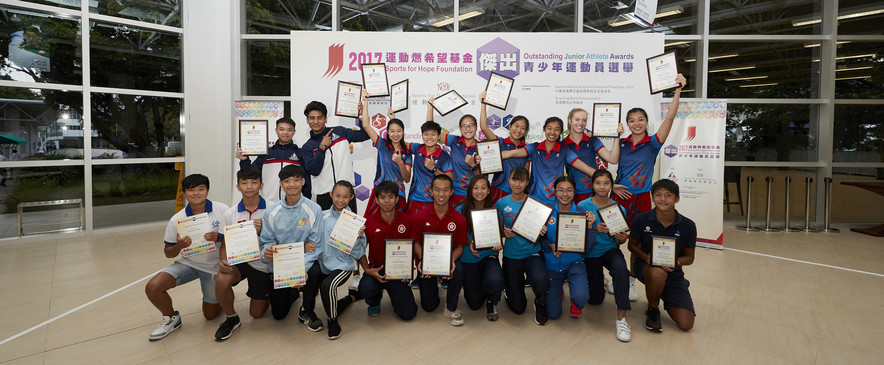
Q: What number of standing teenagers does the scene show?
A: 9